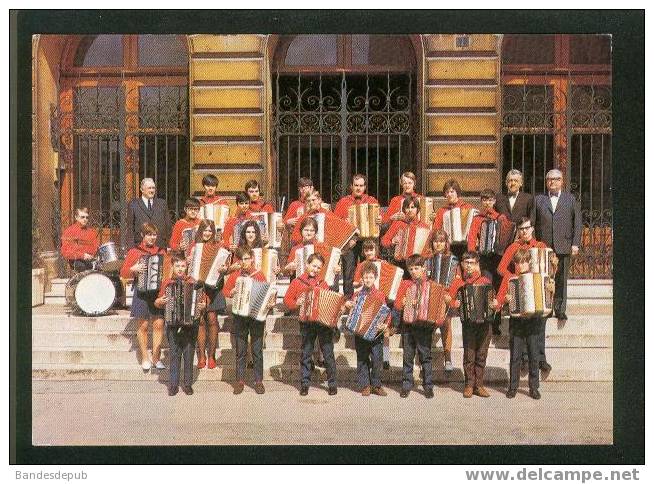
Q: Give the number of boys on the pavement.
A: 7